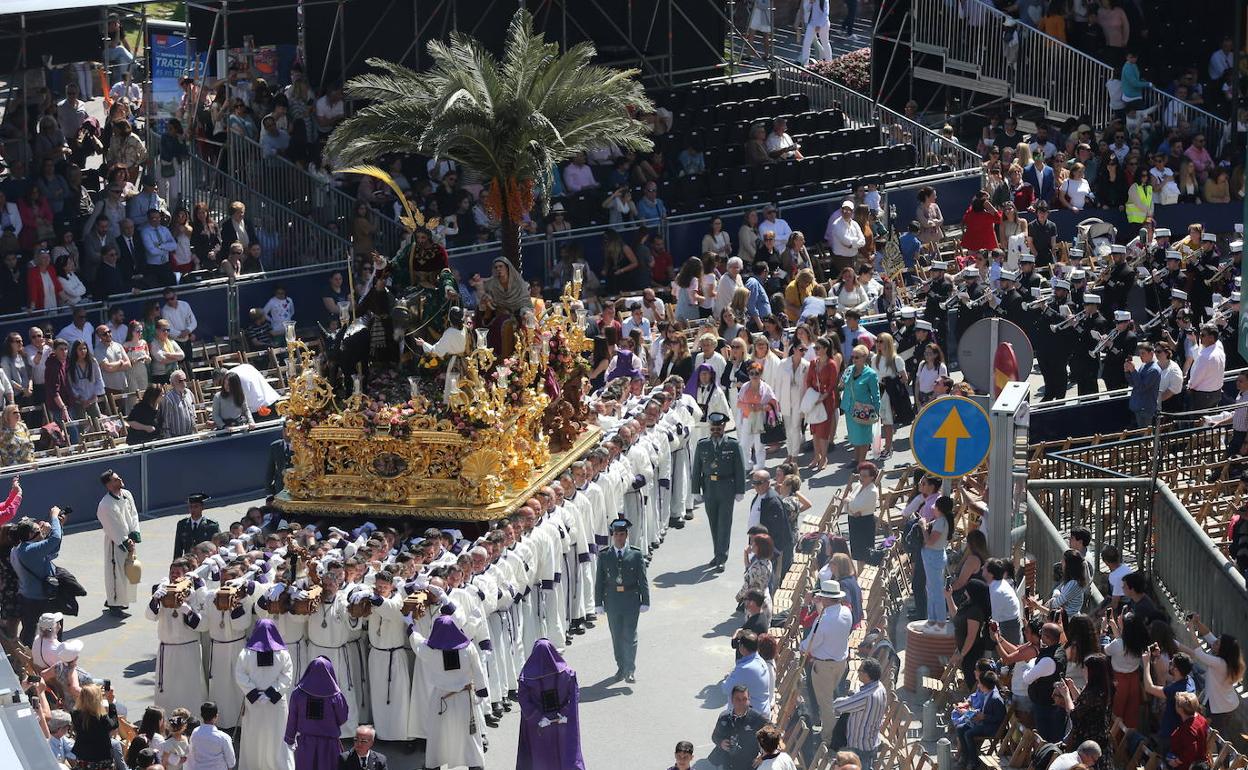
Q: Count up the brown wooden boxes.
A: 6